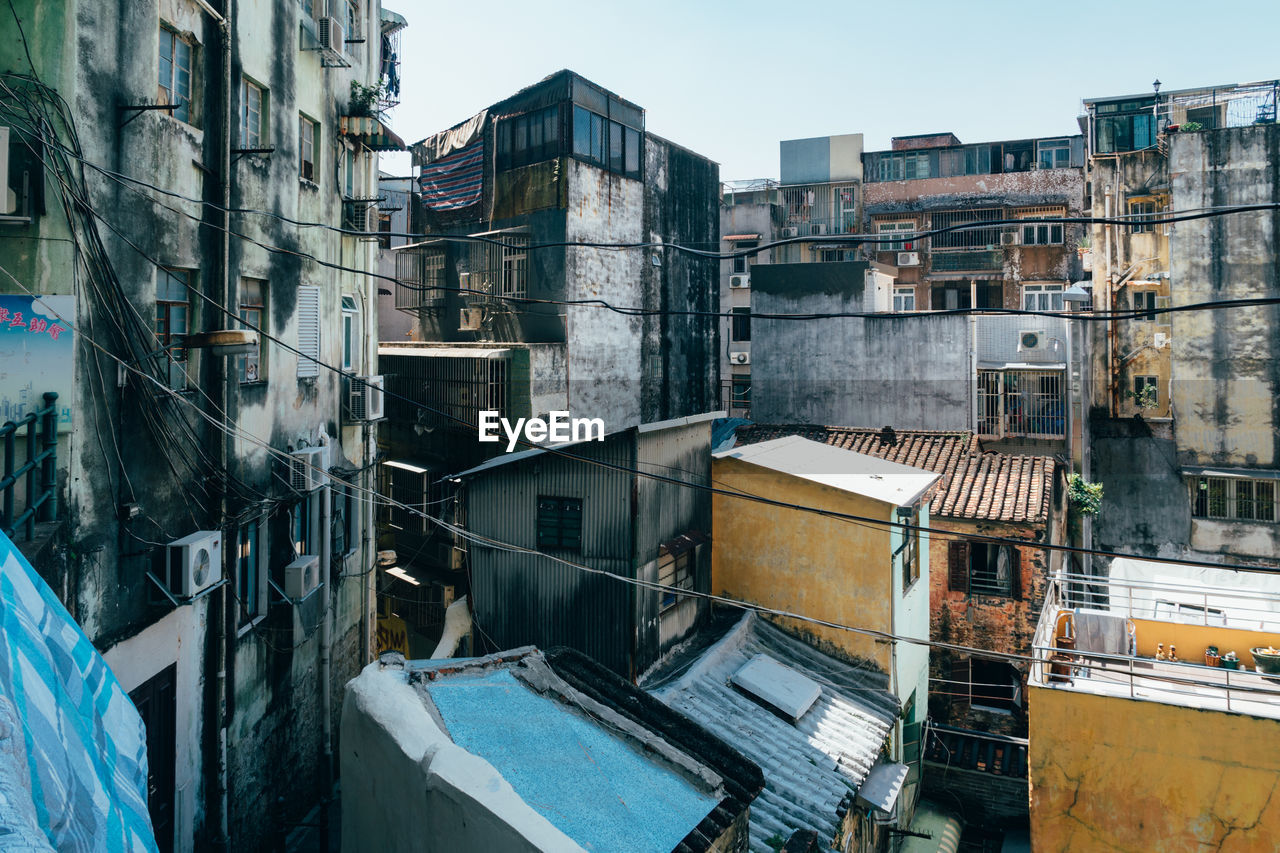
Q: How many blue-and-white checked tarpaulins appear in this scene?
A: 1